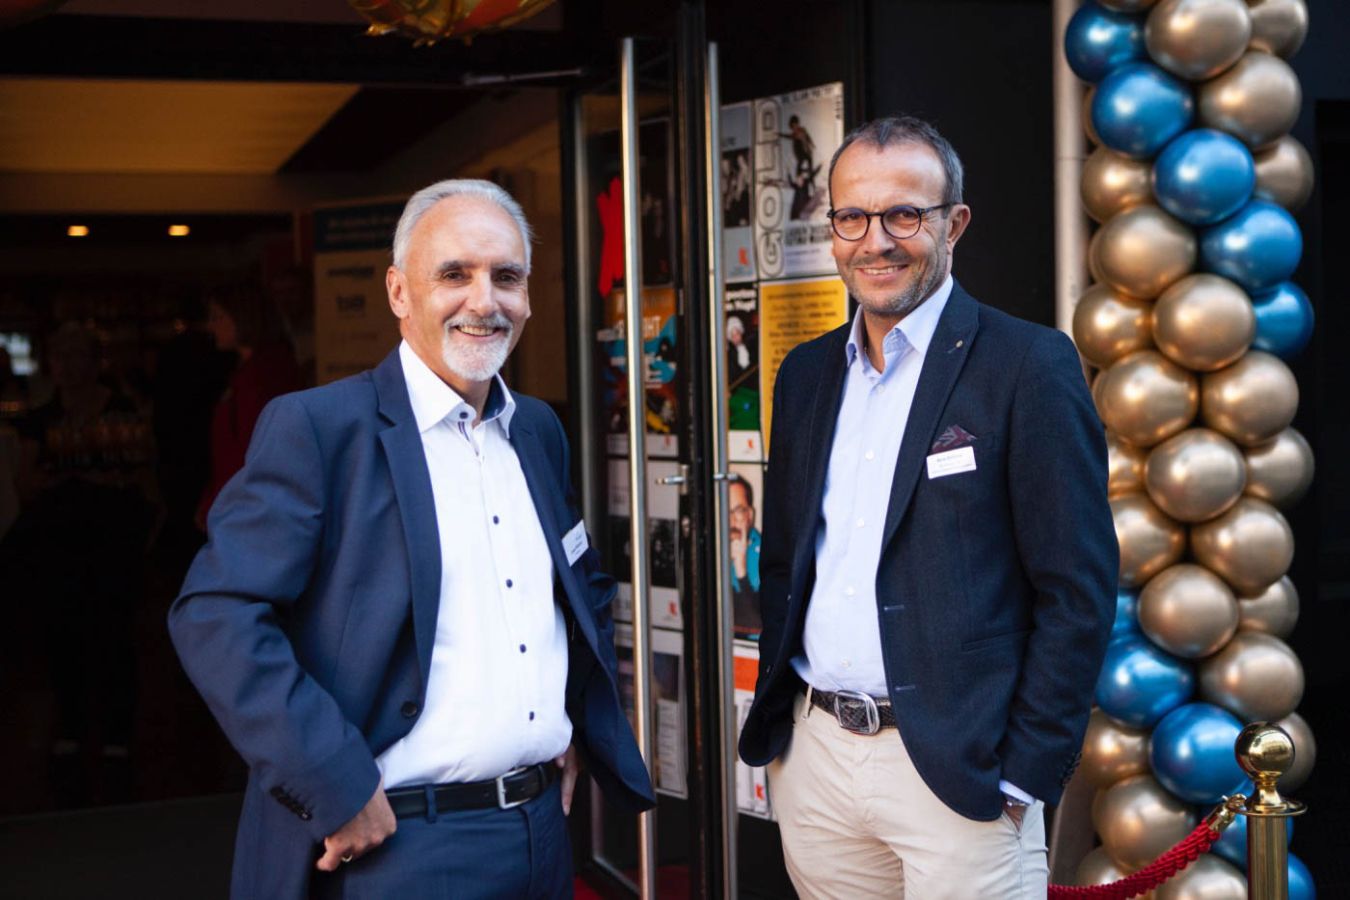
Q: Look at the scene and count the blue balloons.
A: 10